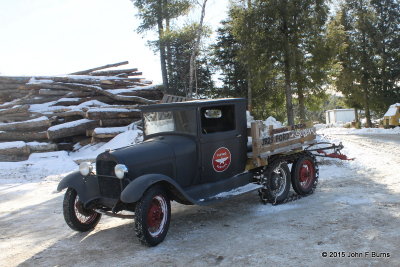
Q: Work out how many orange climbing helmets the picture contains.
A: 0